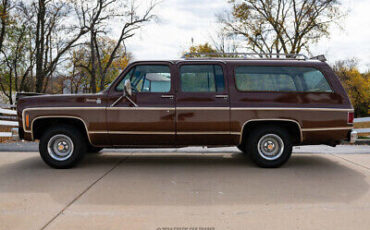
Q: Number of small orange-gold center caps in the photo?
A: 2